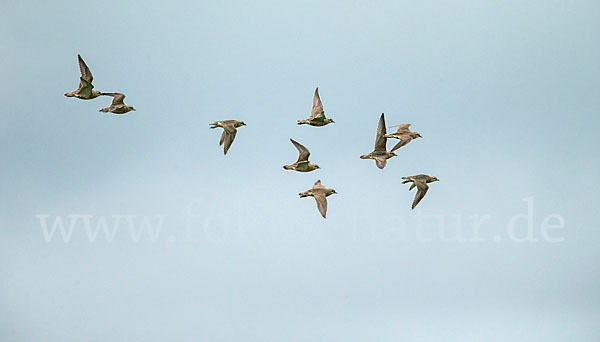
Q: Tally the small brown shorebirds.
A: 9